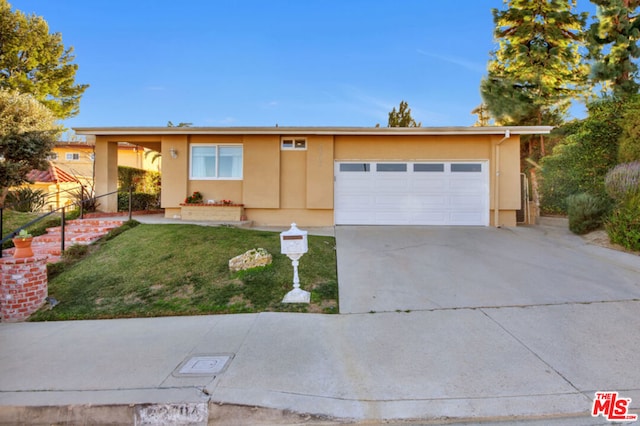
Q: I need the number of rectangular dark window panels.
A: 4